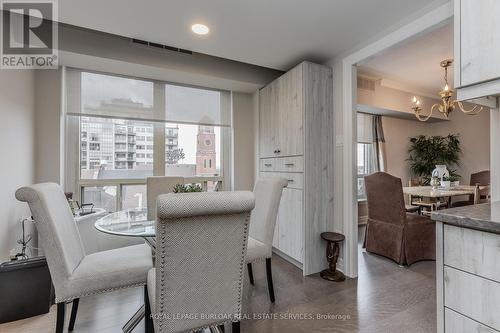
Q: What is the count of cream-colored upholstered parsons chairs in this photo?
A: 4